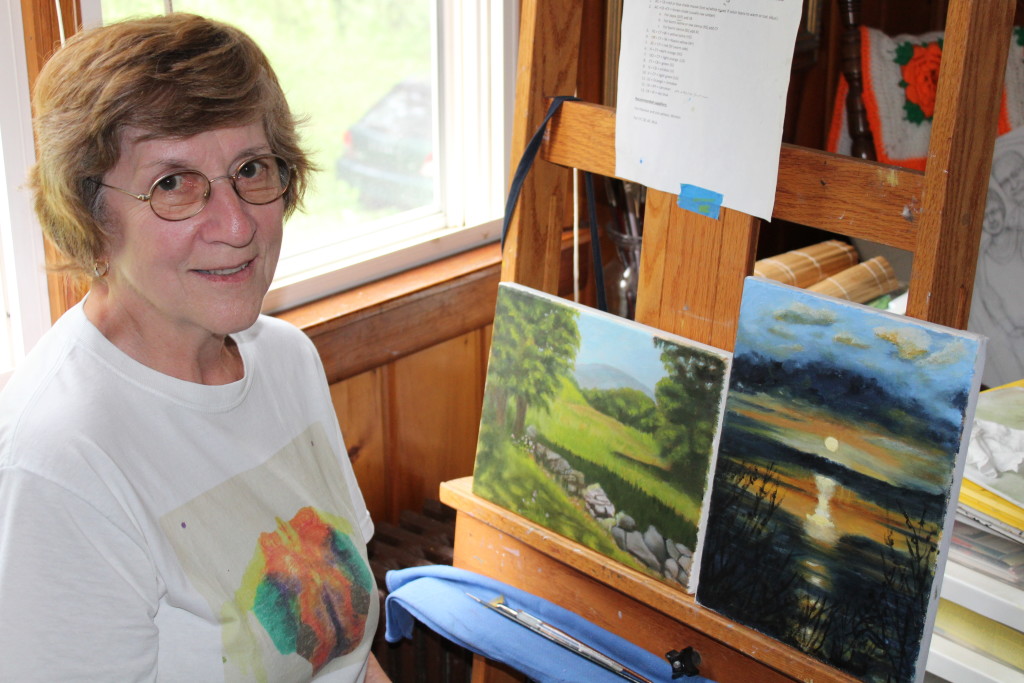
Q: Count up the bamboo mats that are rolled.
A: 2